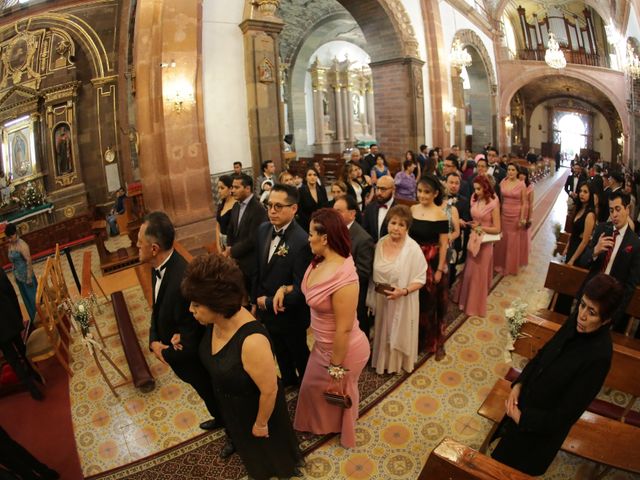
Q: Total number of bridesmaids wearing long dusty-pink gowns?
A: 4